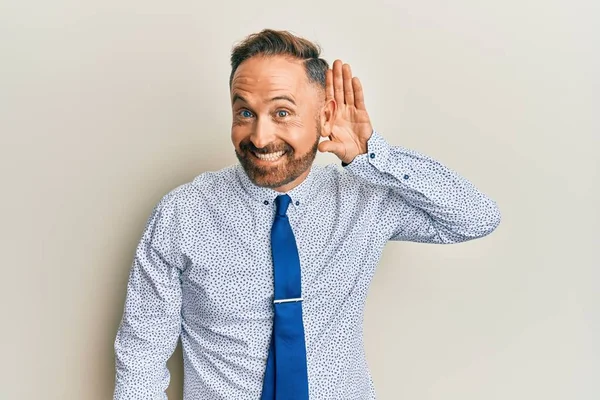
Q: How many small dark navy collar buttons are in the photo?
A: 2